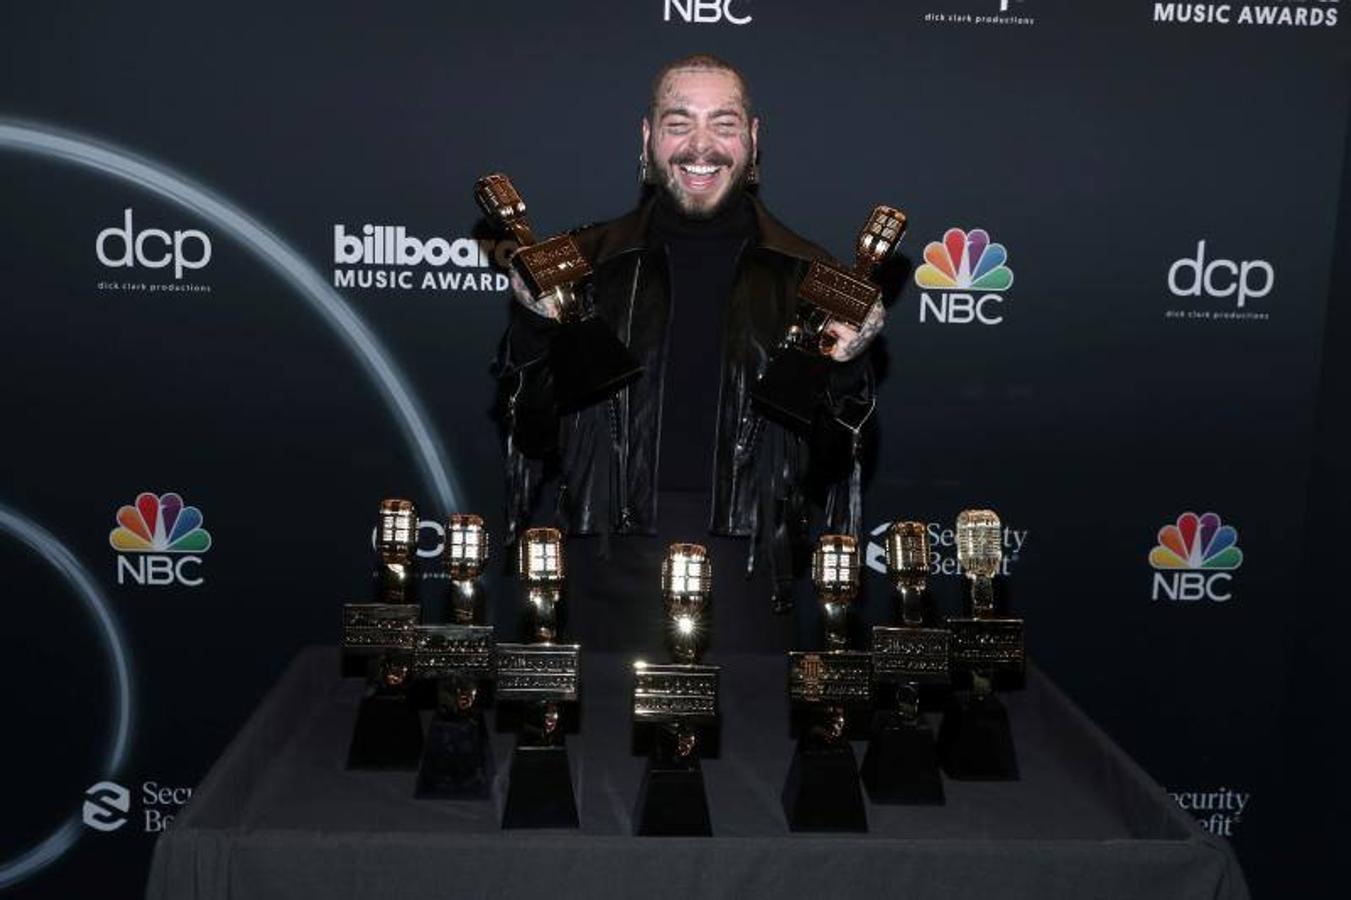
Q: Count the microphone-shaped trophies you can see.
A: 9